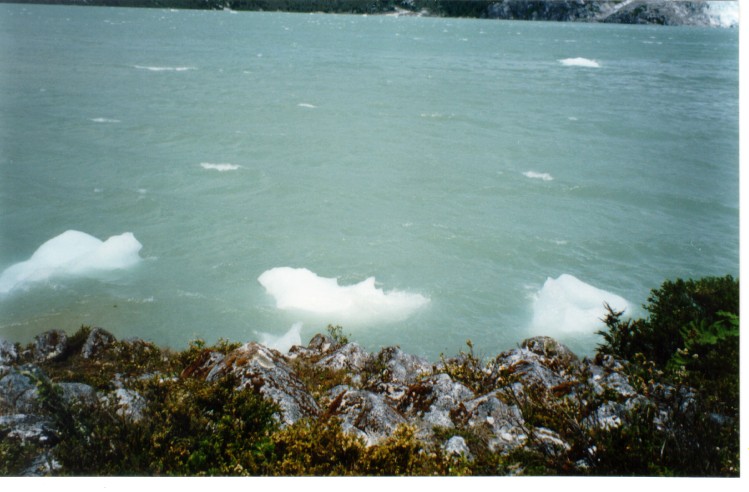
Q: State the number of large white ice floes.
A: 3